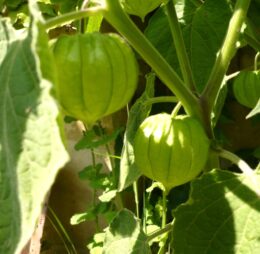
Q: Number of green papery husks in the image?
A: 4